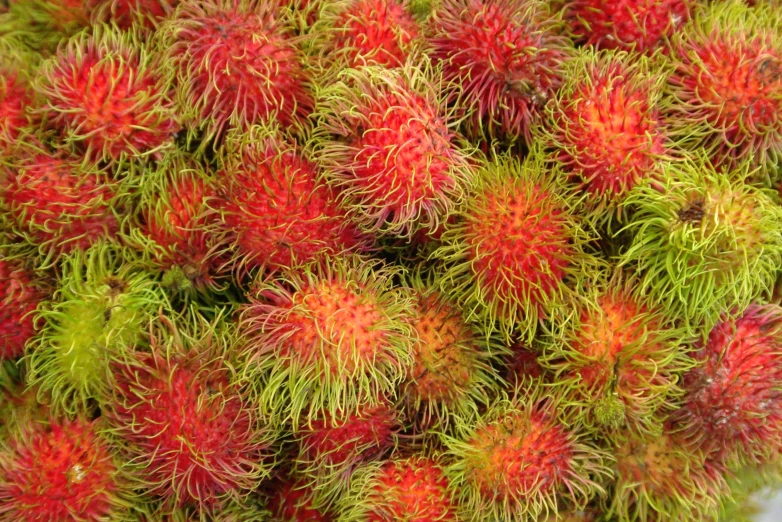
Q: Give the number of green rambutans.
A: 2